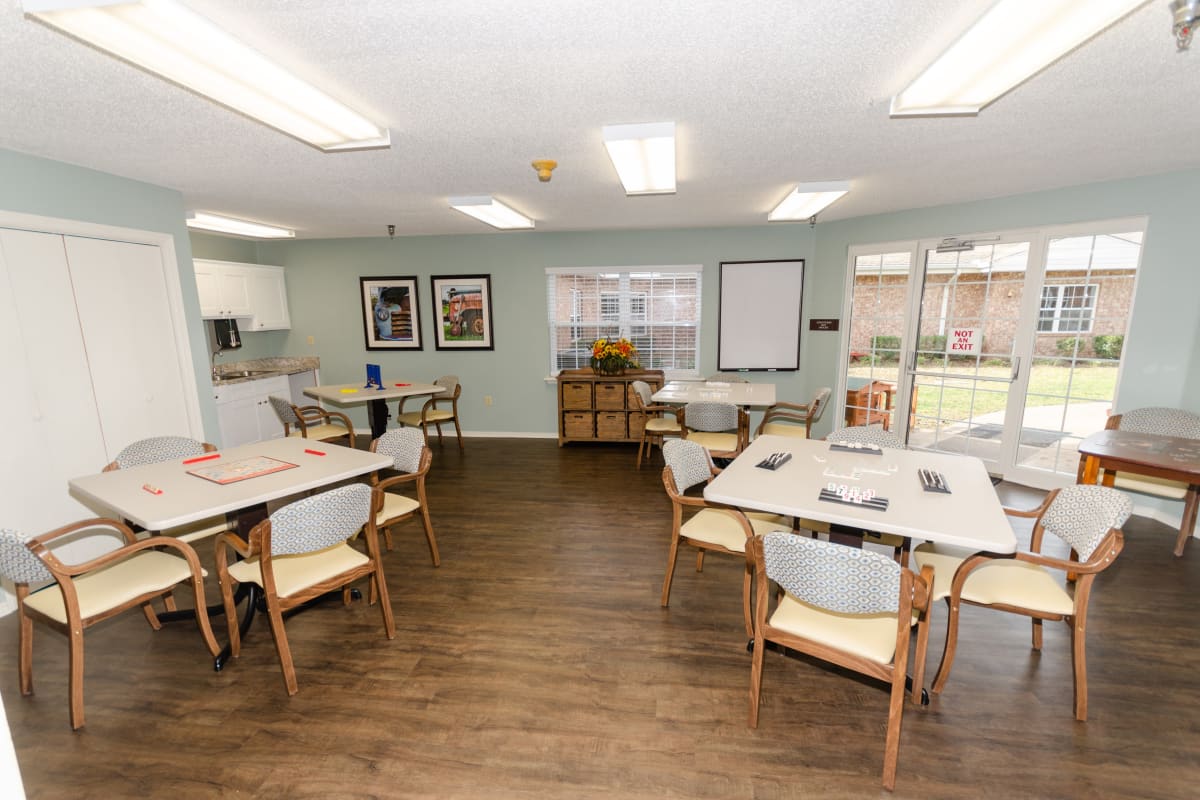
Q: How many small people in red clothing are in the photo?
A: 0